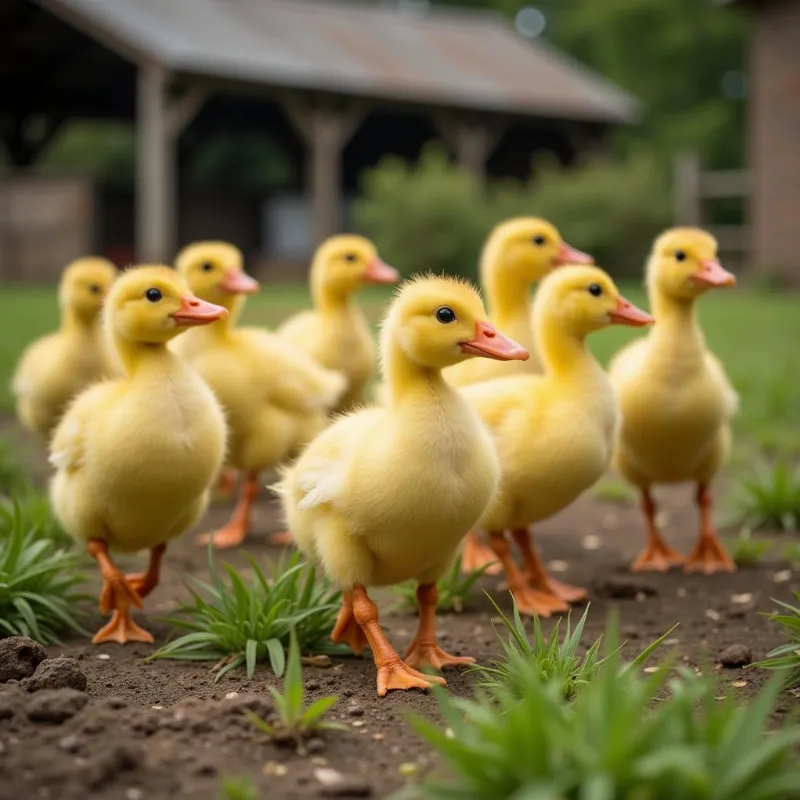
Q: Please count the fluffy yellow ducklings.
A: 8